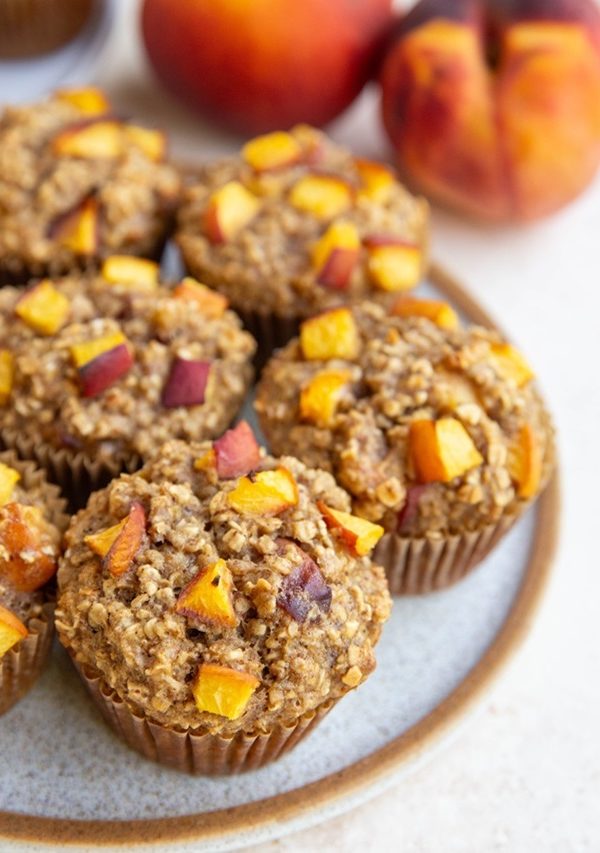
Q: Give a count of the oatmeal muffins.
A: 6